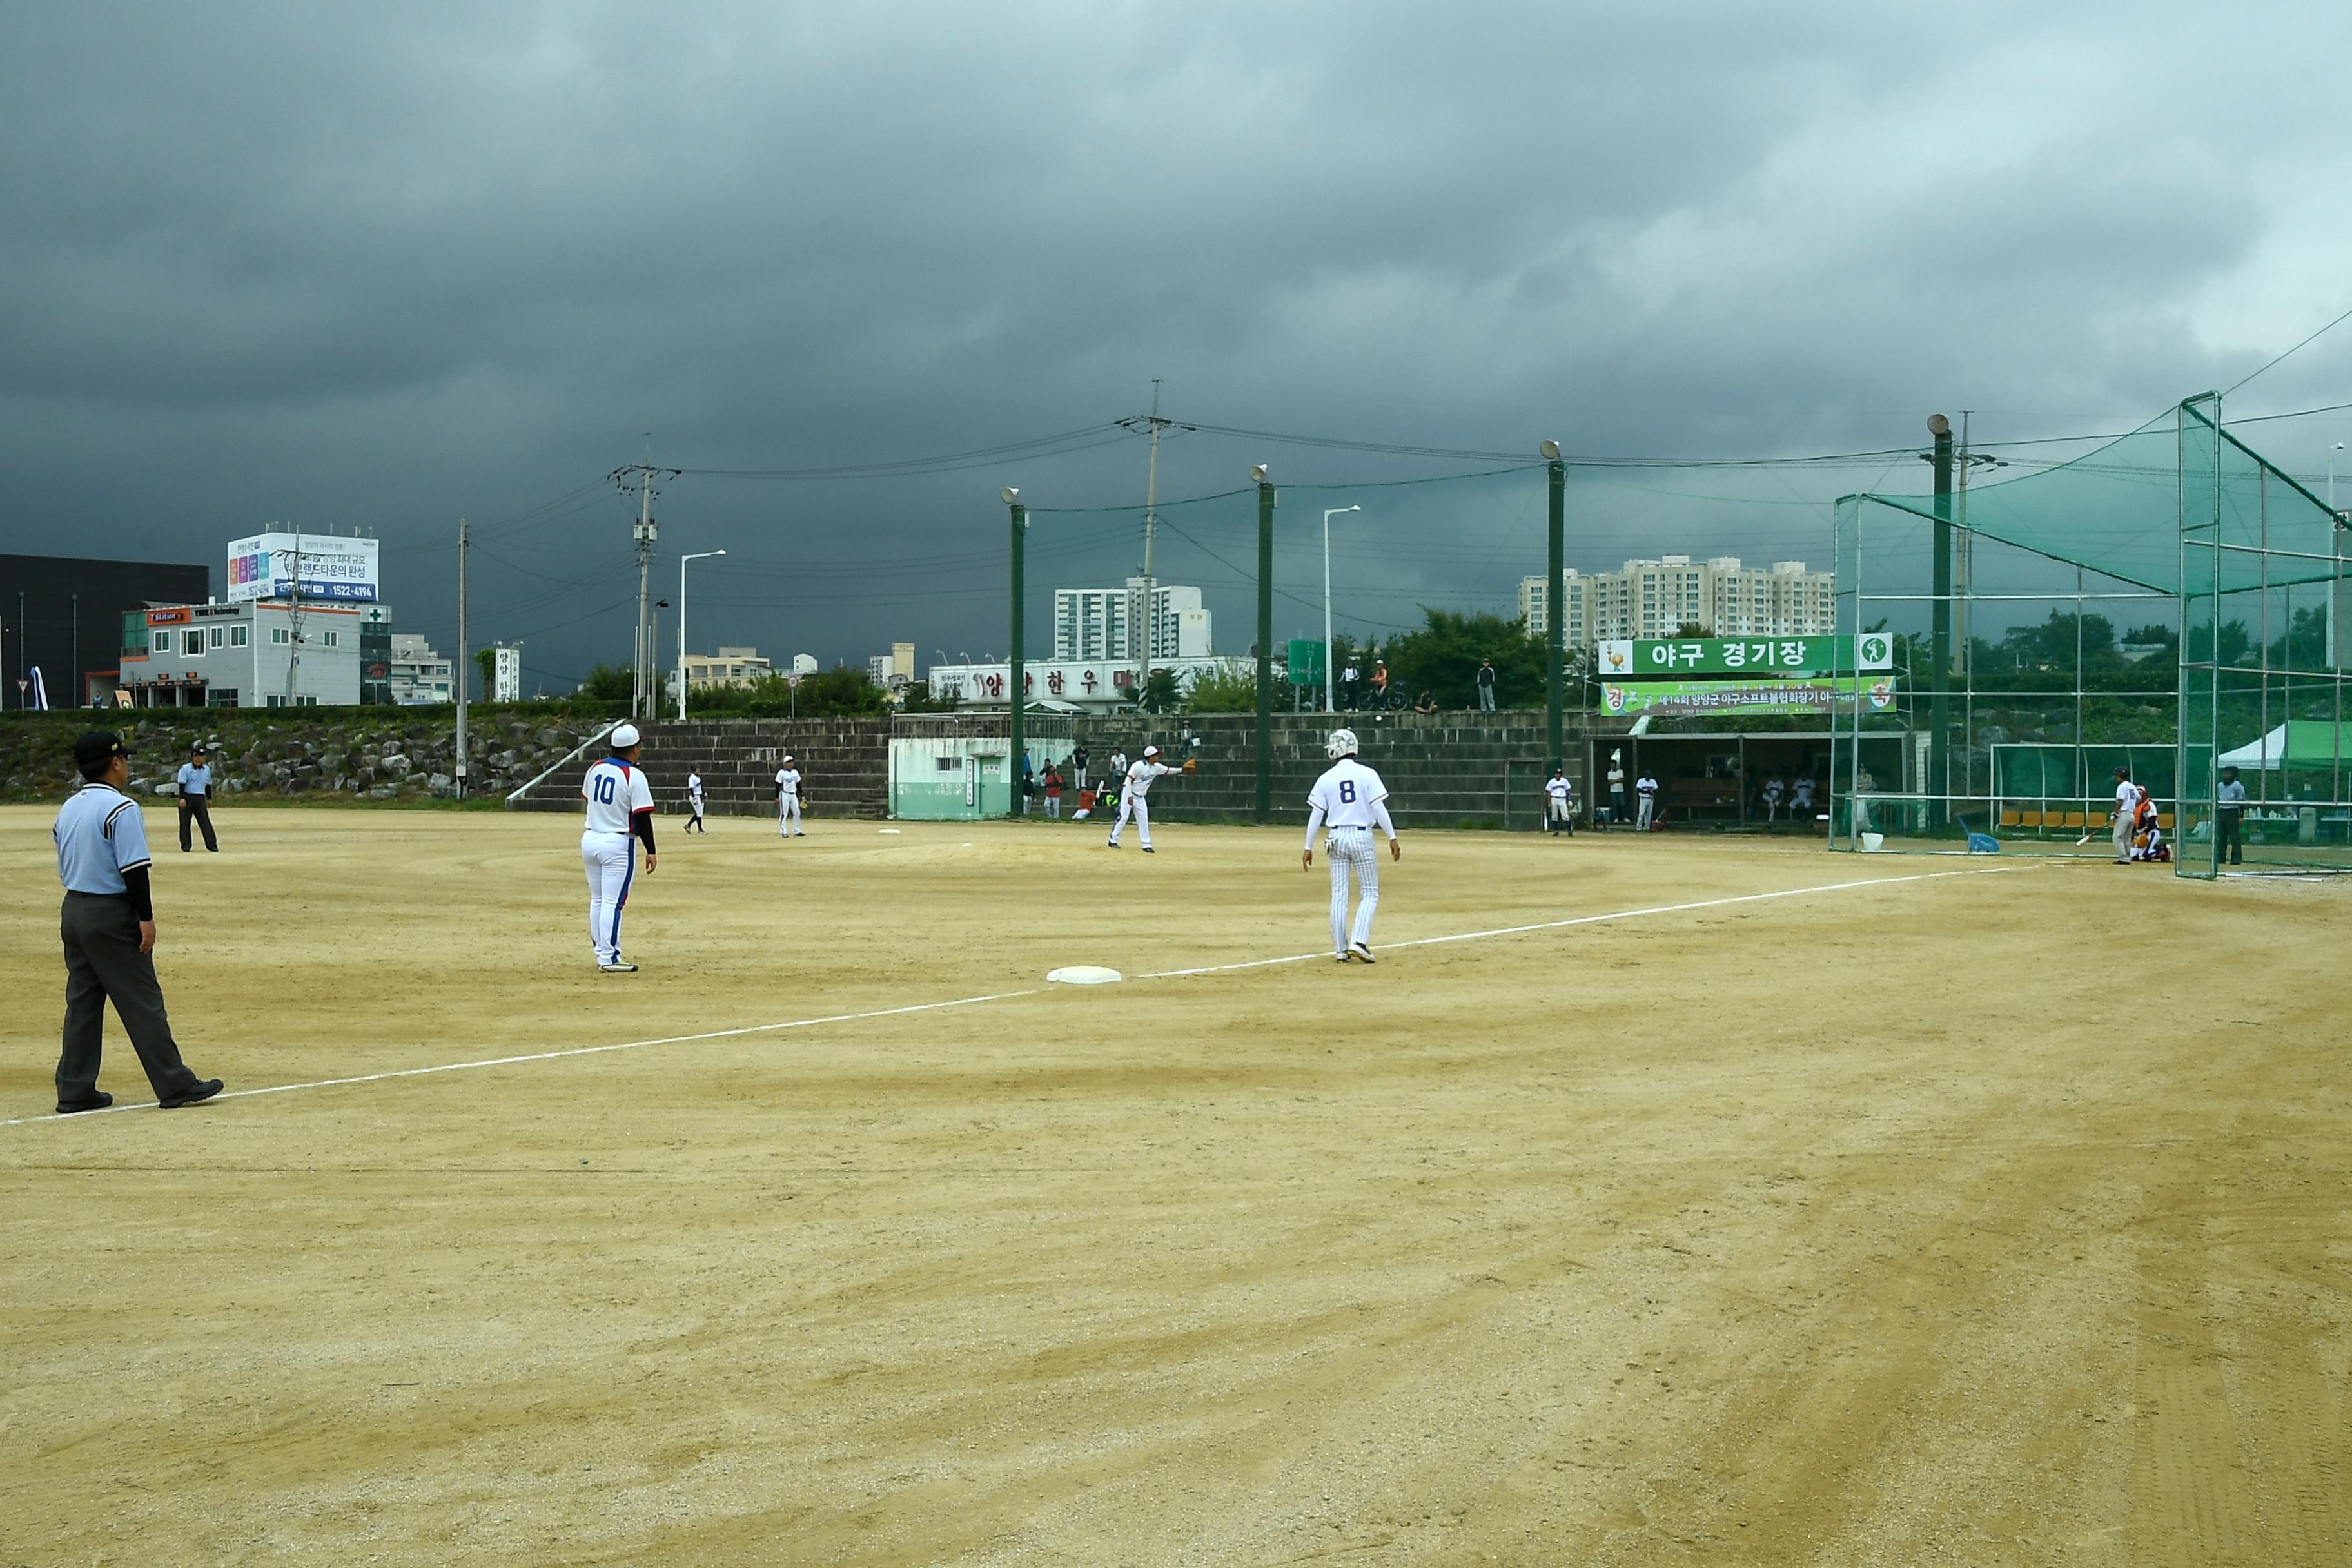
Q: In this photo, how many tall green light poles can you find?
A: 4